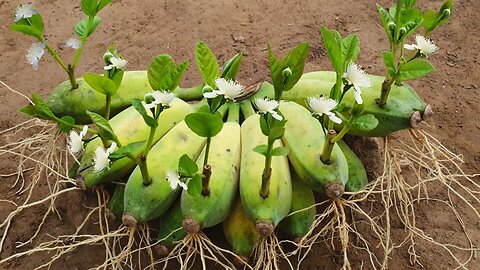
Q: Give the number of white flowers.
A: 13